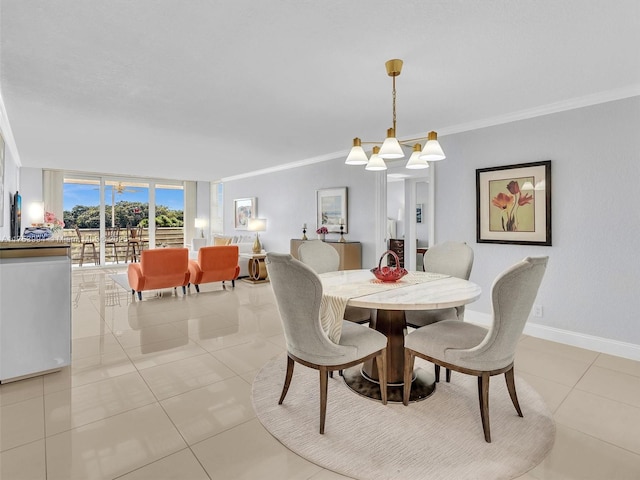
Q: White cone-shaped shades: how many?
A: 5